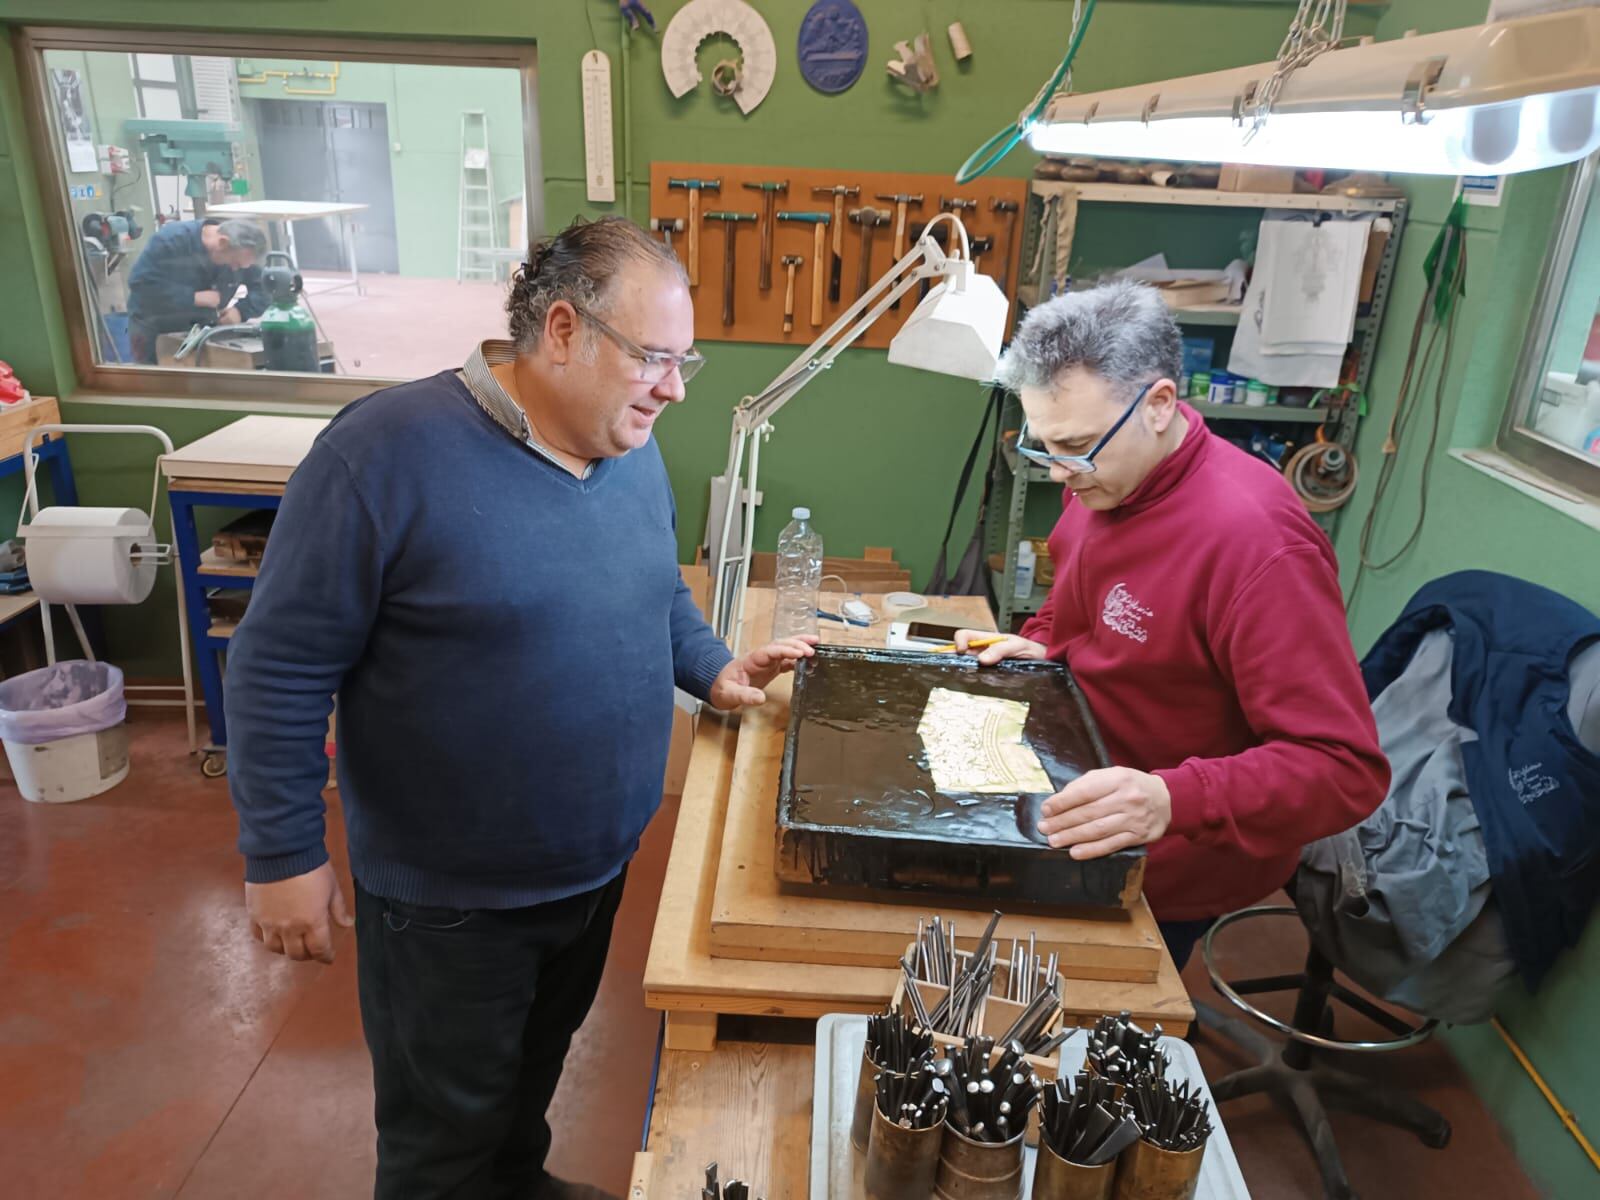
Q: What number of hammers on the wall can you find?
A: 13